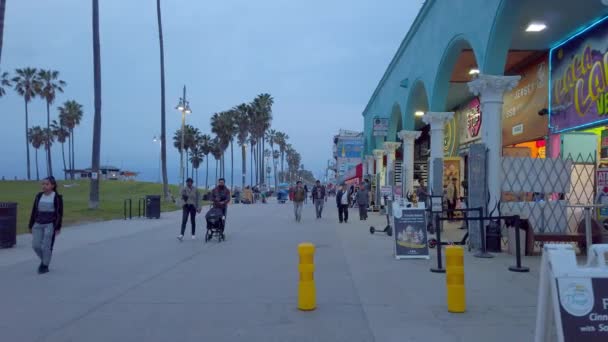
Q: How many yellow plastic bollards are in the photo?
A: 2